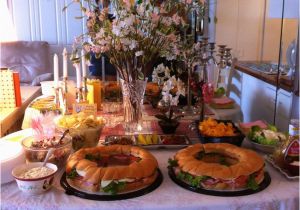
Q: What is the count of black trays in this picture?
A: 2